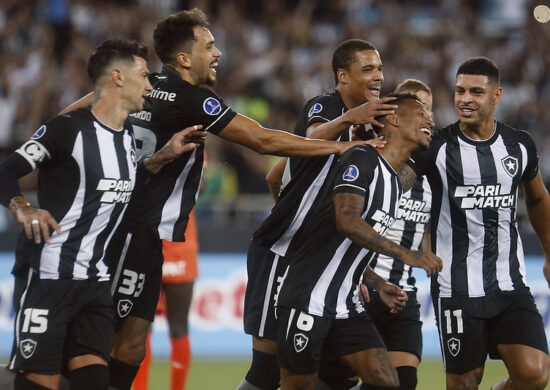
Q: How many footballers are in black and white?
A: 6